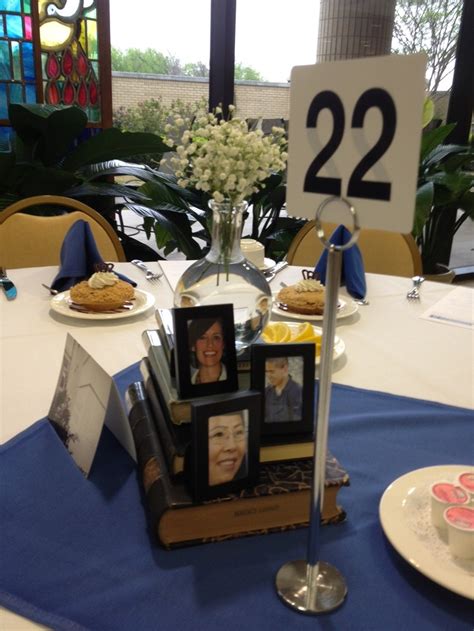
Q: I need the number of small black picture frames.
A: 3